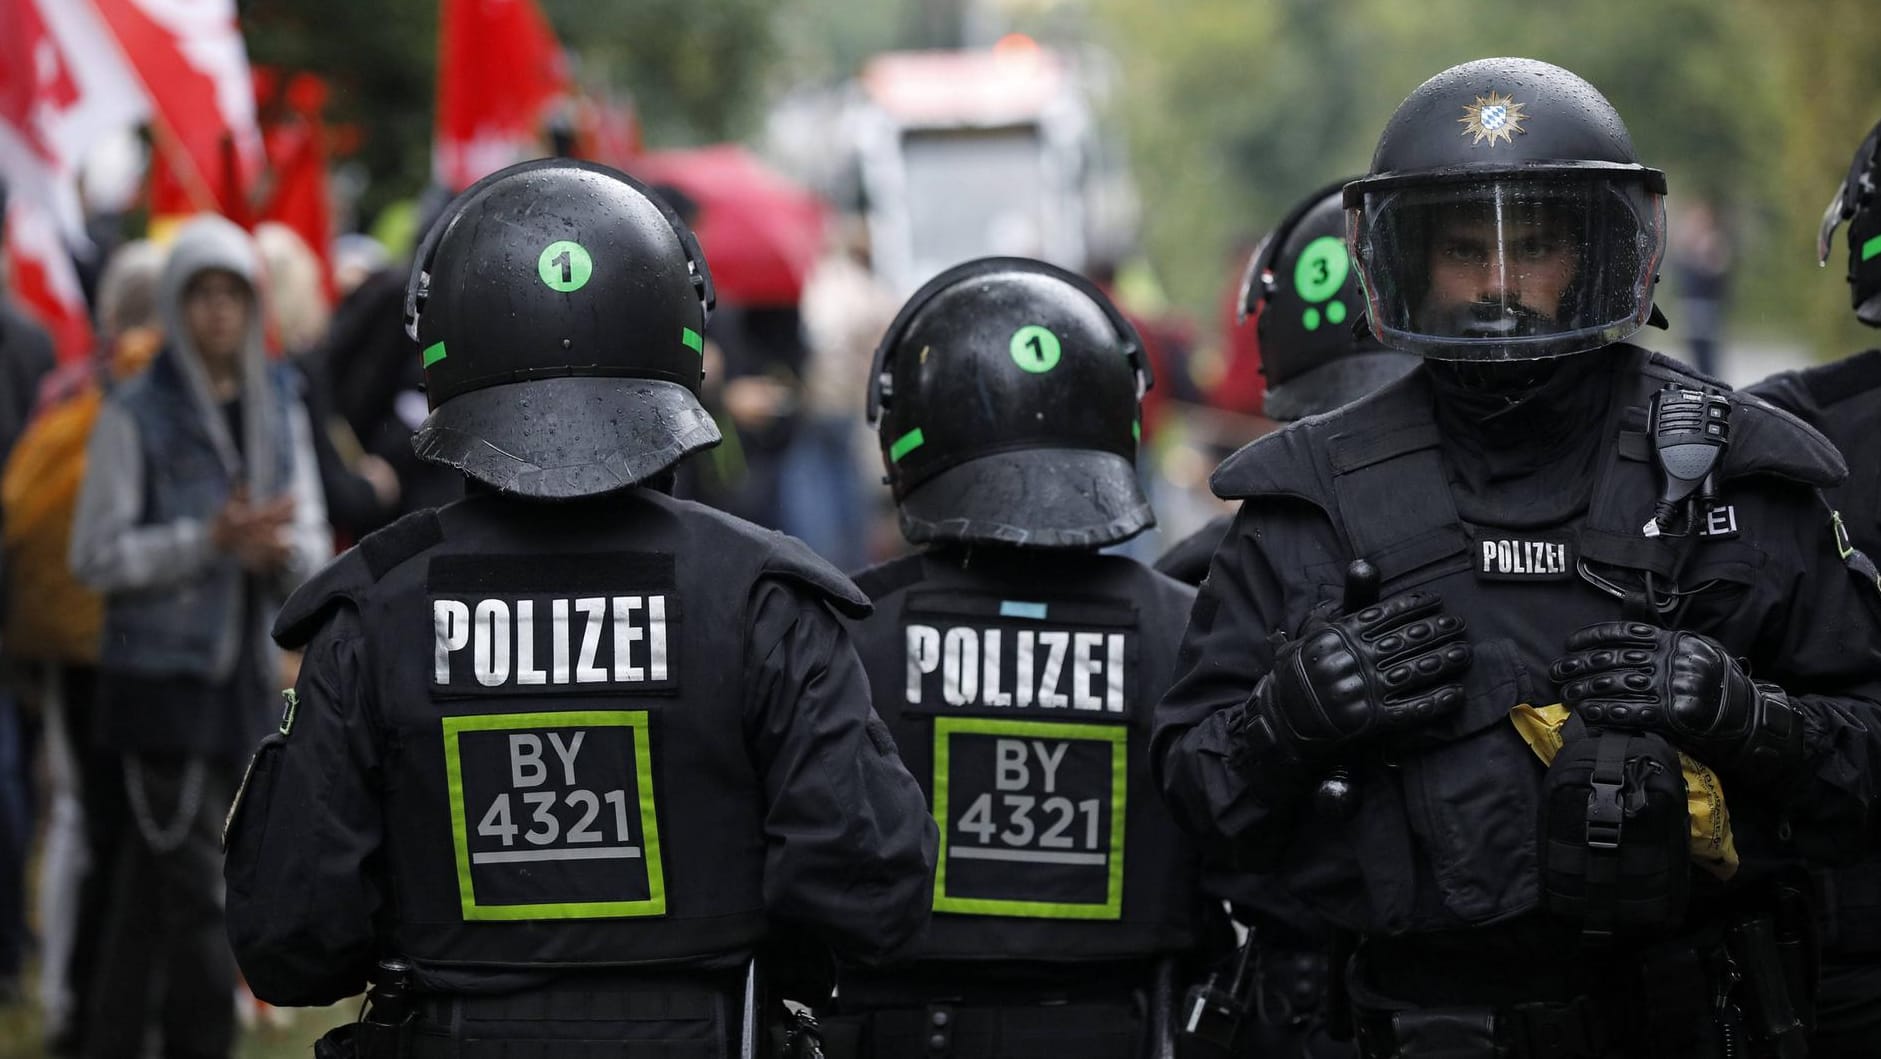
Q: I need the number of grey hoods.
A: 1